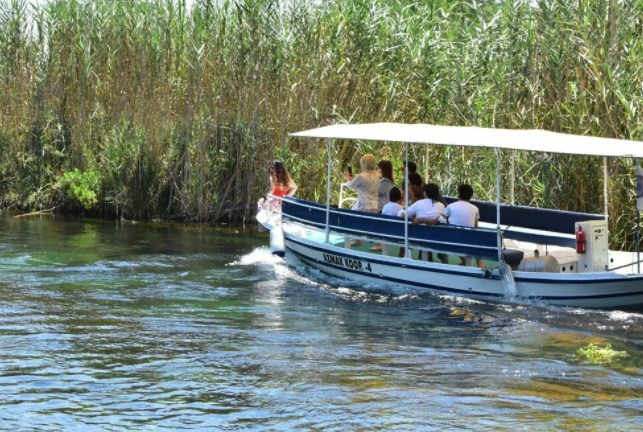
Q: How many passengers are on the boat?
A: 8